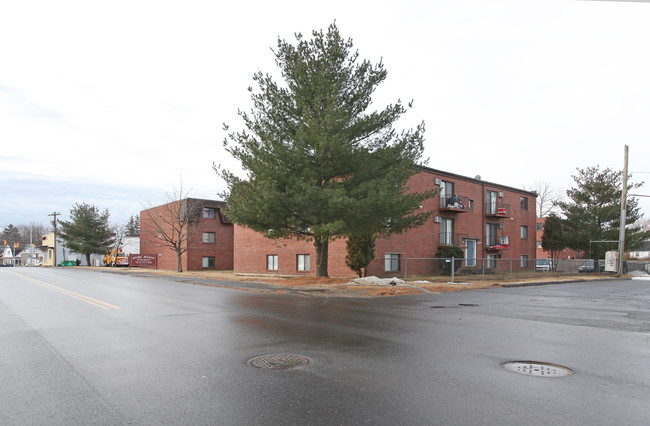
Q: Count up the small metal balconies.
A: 4